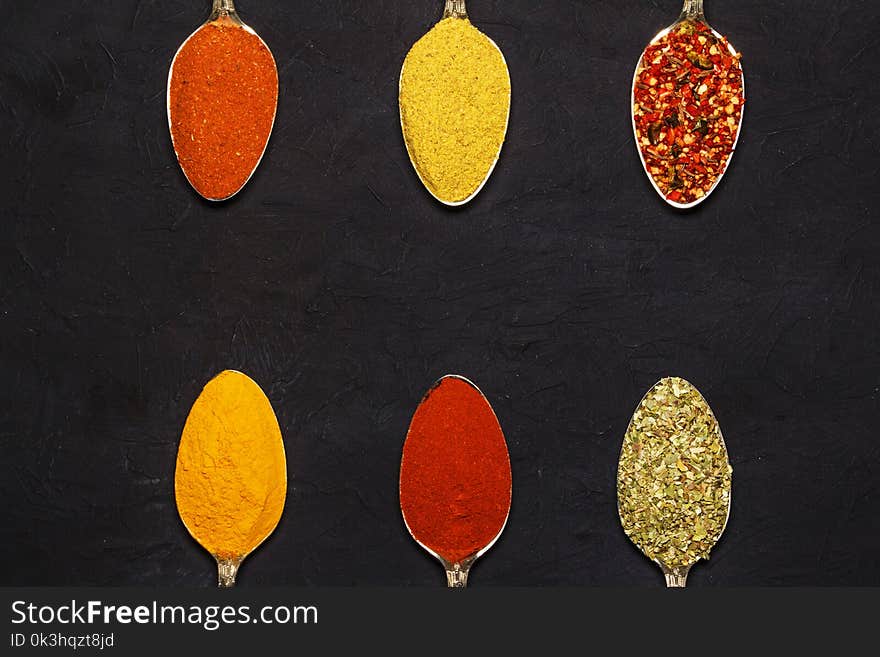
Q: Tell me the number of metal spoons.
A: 6